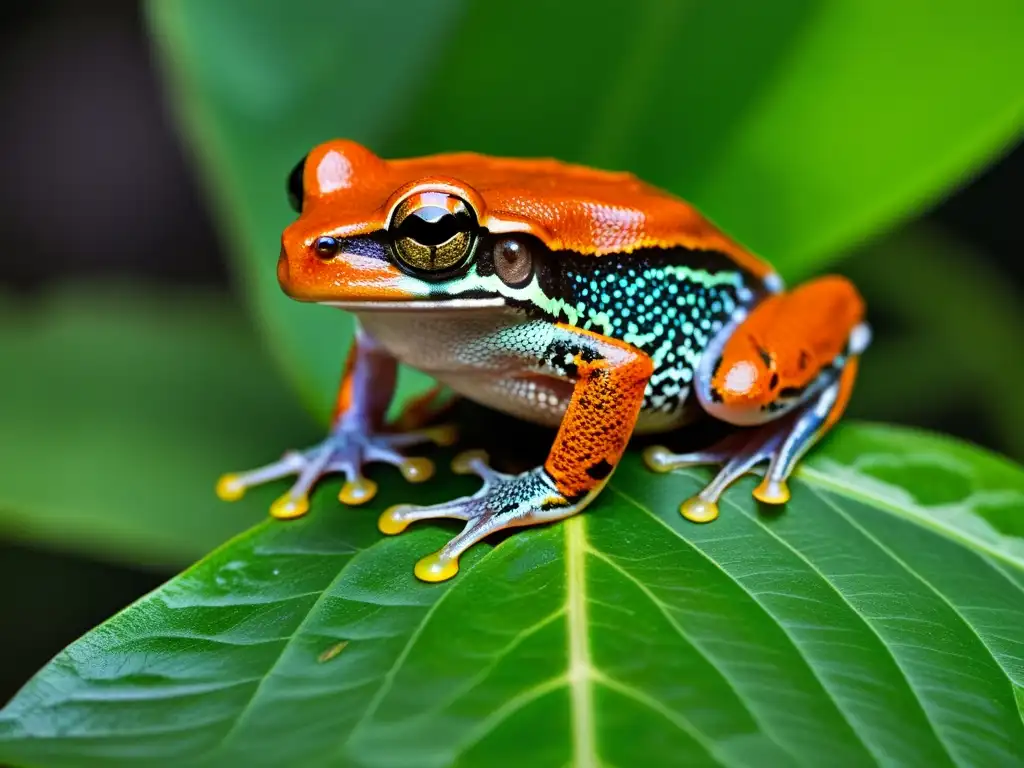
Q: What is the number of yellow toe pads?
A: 11